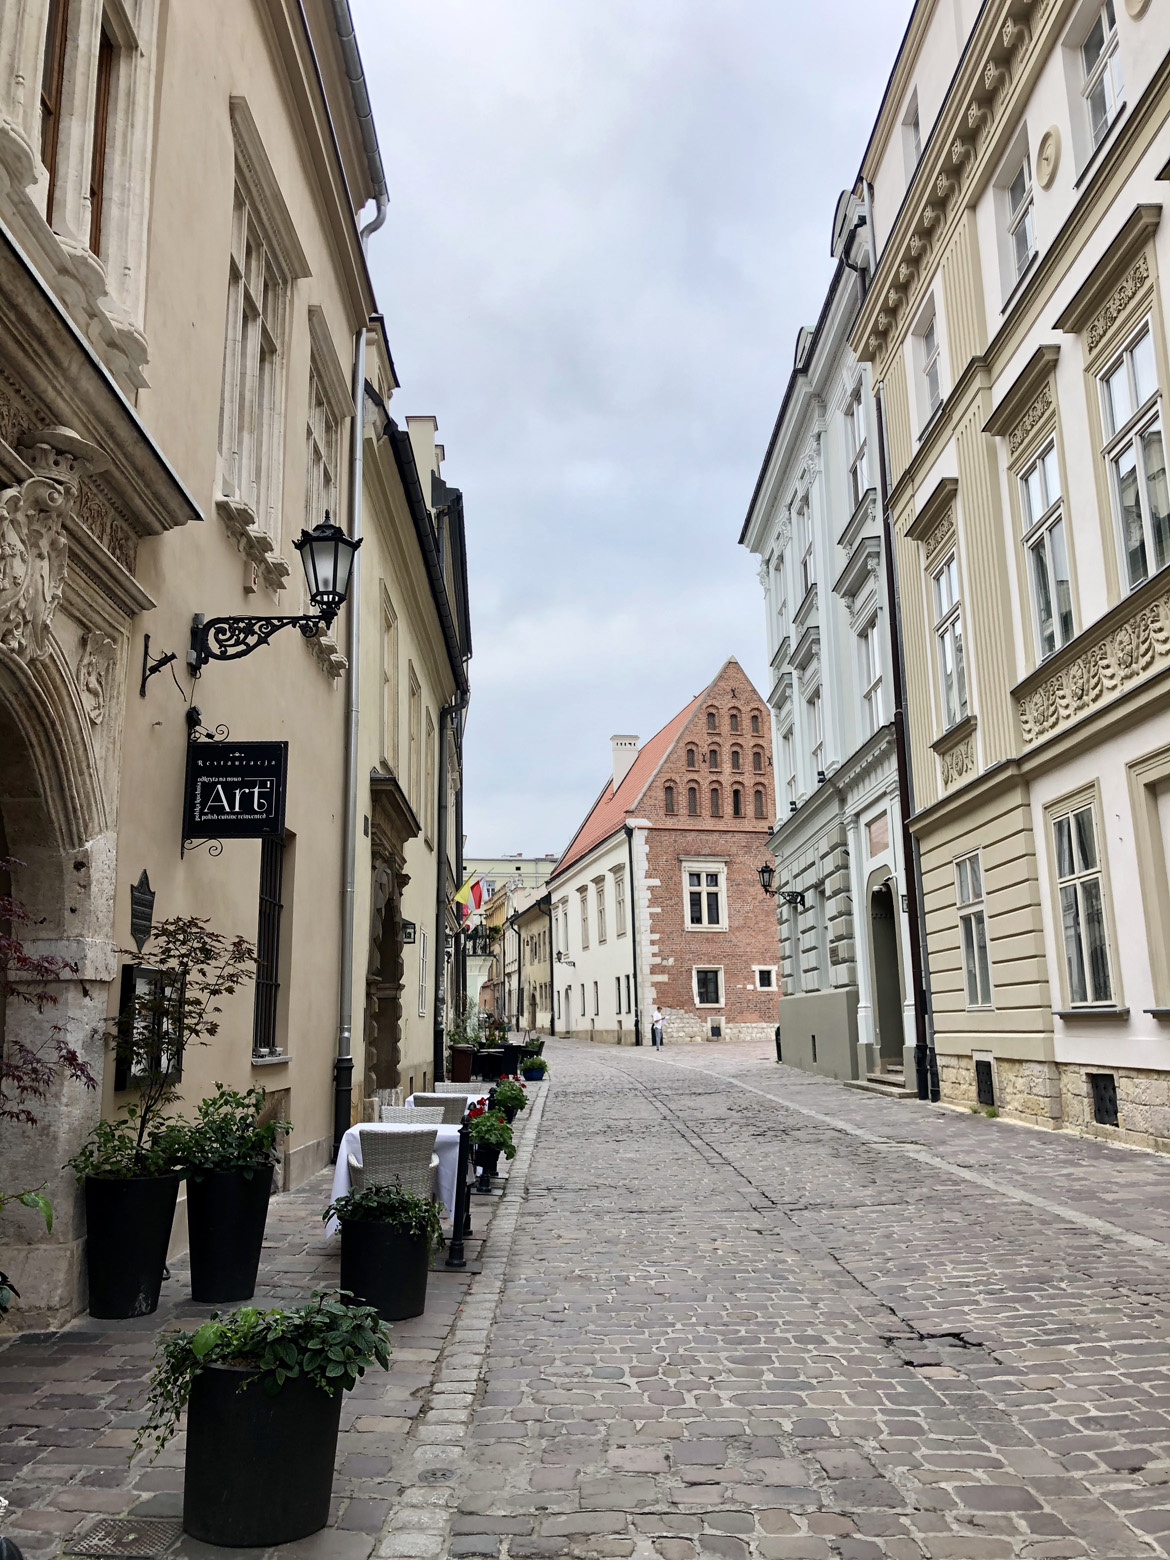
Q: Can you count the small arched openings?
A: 12